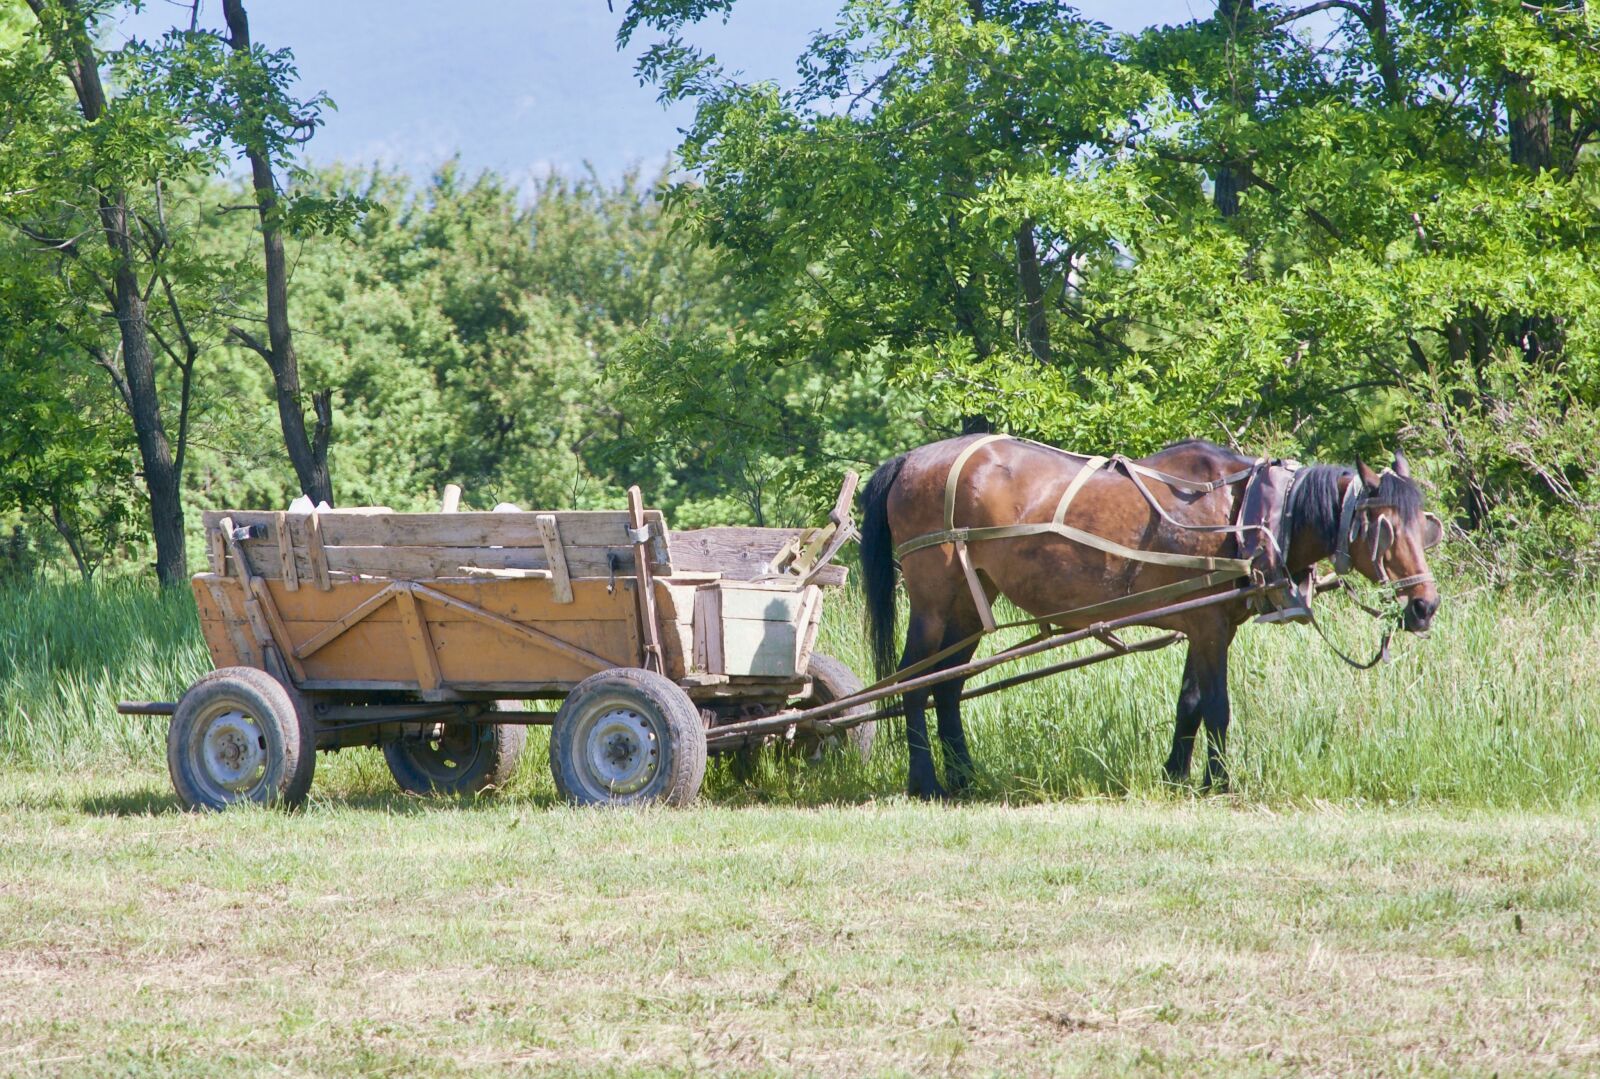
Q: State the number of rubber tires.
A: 4